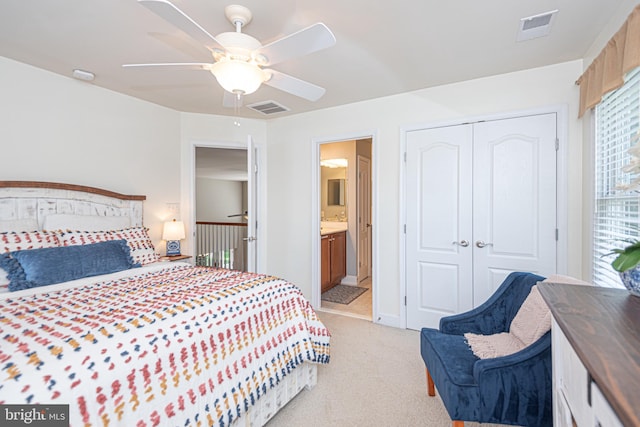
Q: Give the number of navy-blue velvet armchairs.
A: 1